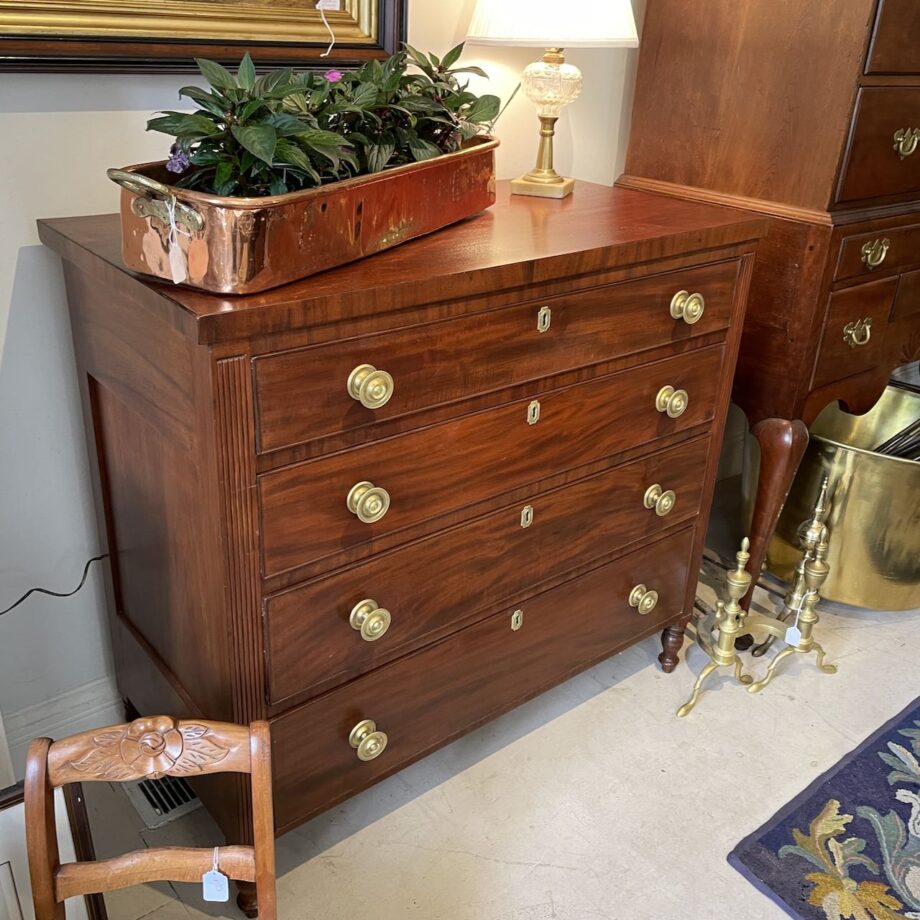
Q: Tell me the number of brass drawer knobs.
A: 8